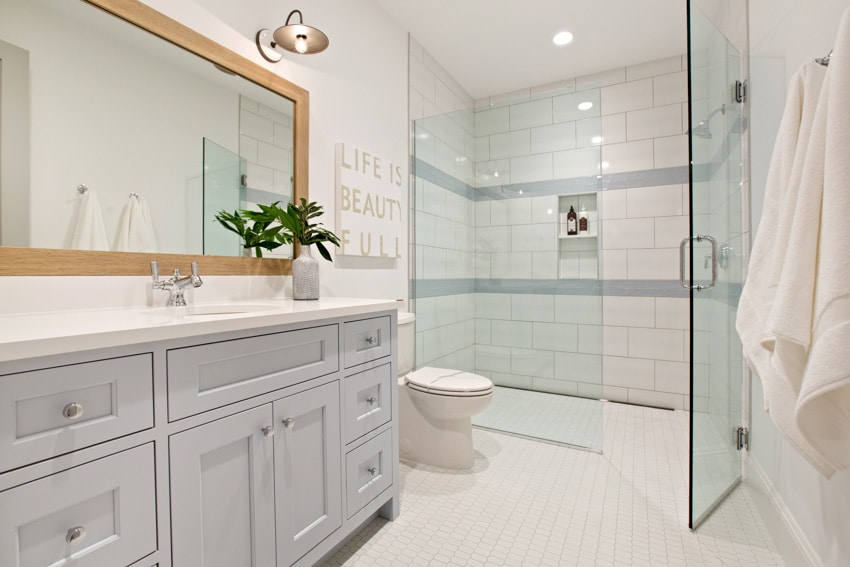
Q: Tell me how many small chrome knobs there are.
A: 7